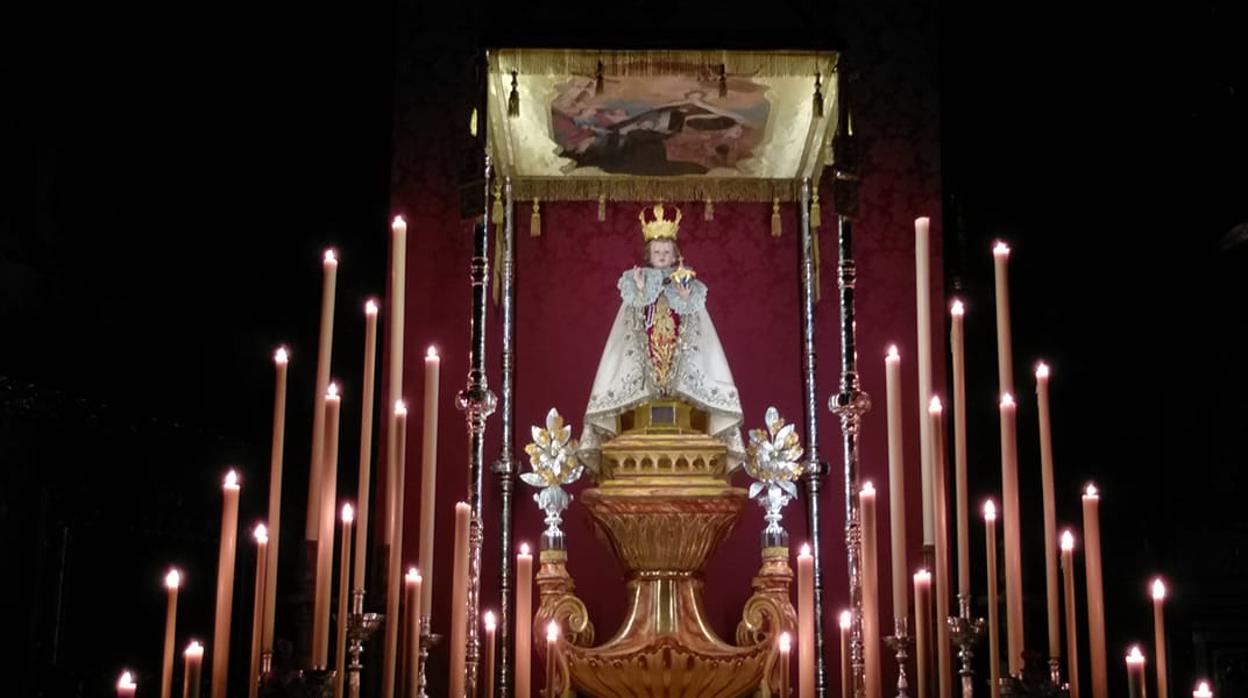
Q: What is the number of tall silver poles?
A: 4